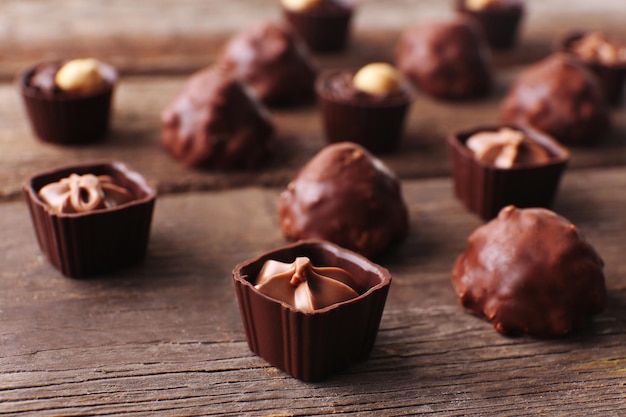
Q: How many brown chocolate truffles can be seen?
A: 6